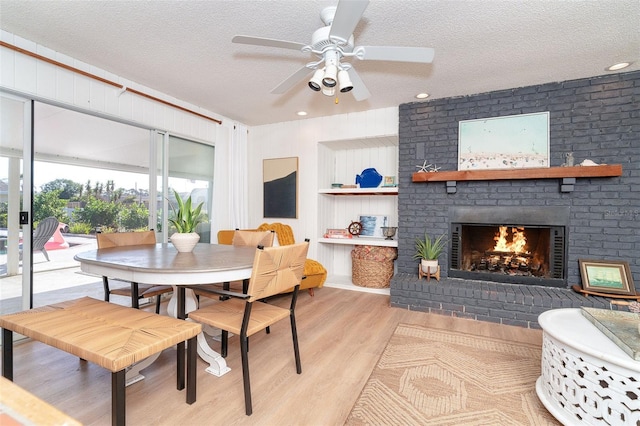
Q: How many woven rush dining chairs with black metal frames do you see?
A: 3